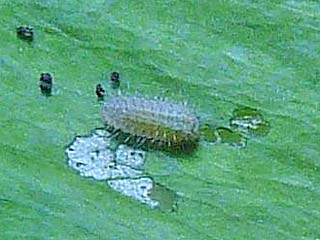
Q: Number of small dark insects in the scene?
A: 4